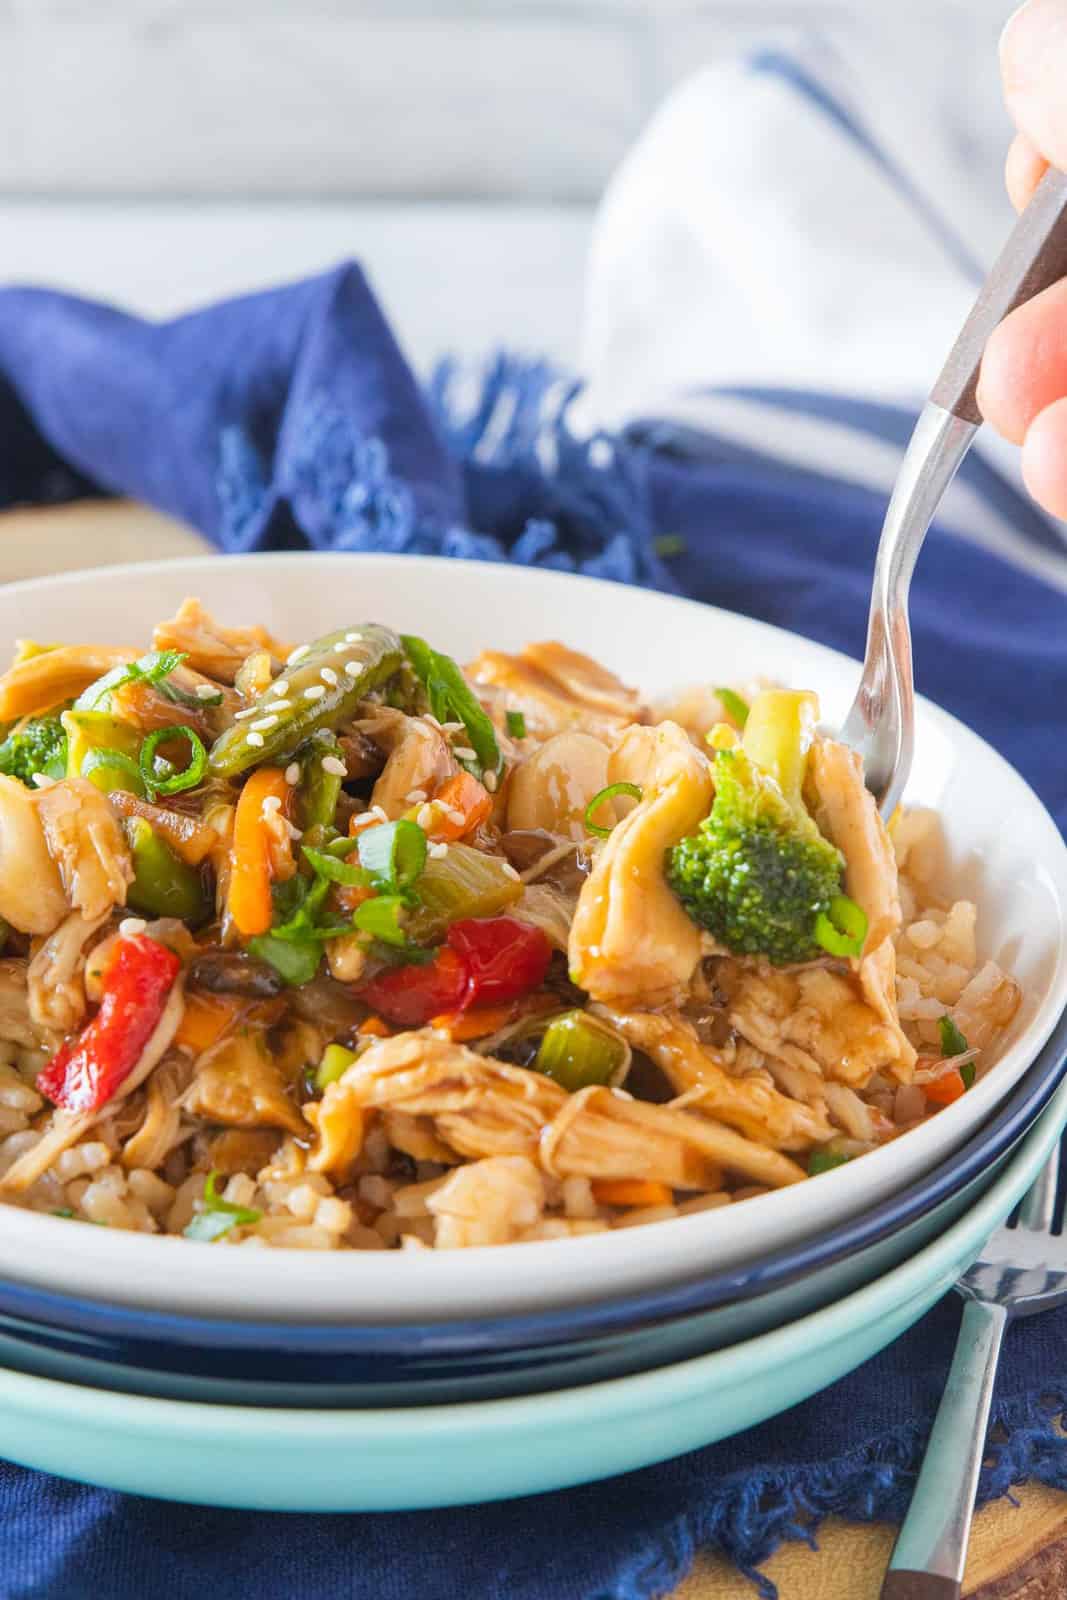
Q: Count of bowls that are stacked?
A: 3